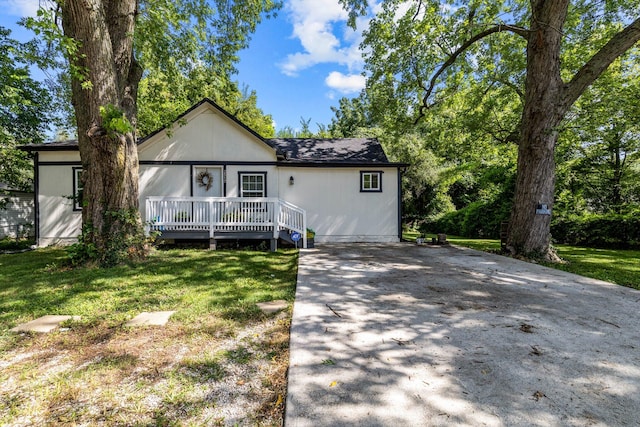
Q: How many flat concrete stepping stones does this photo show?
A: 3